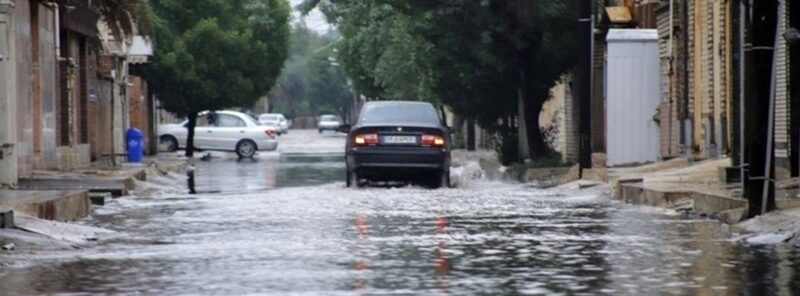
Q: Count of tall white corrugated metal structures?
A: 1